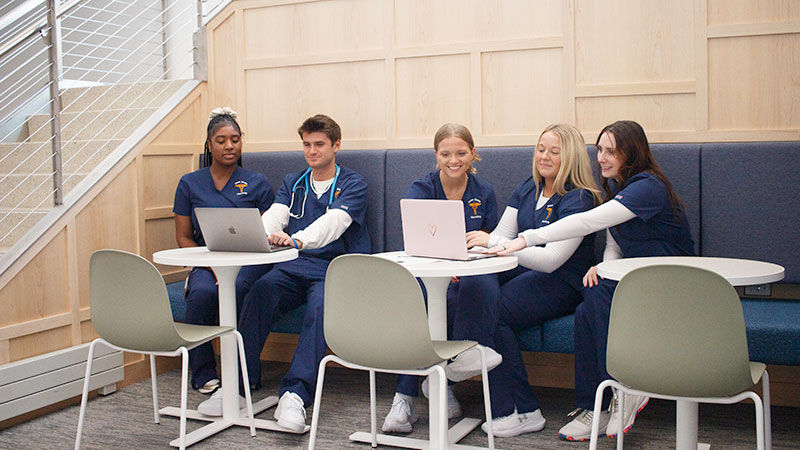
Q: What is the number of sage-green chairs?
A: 3